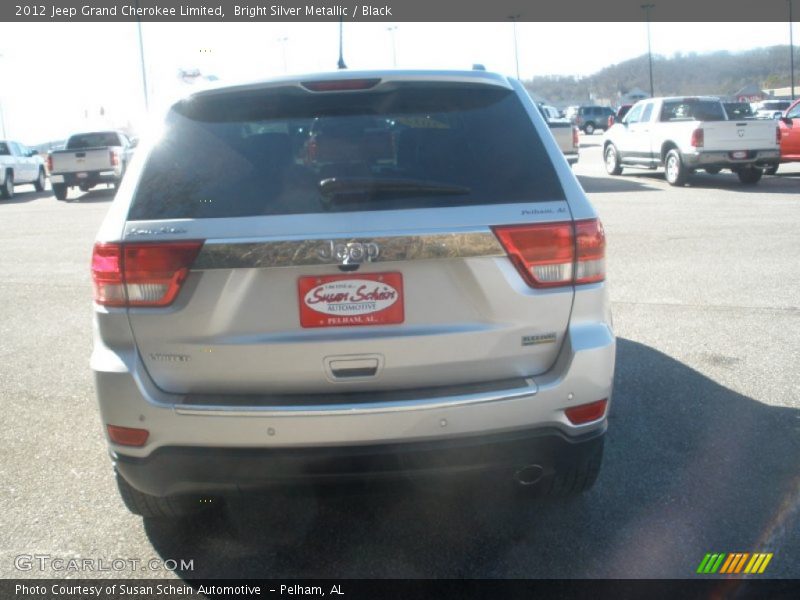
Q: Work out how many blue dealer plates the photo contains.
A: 0